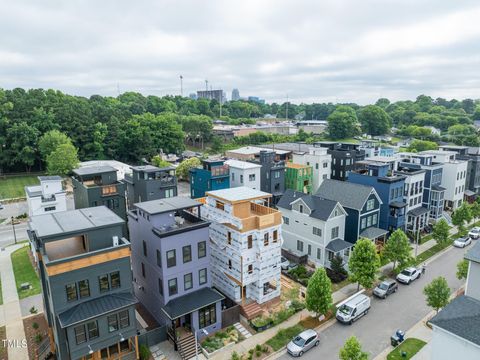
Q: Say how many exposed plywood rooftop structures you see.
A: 1